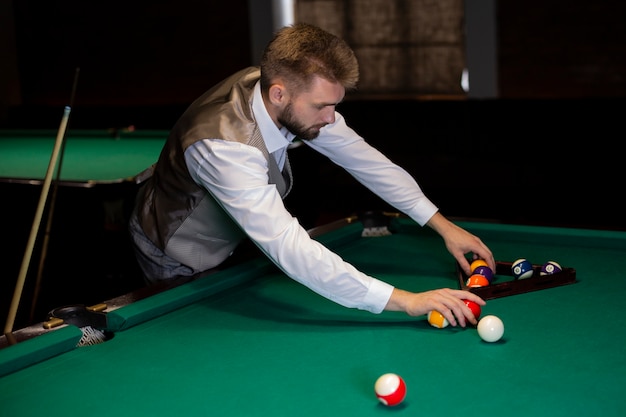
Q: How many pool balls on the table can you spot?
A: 9